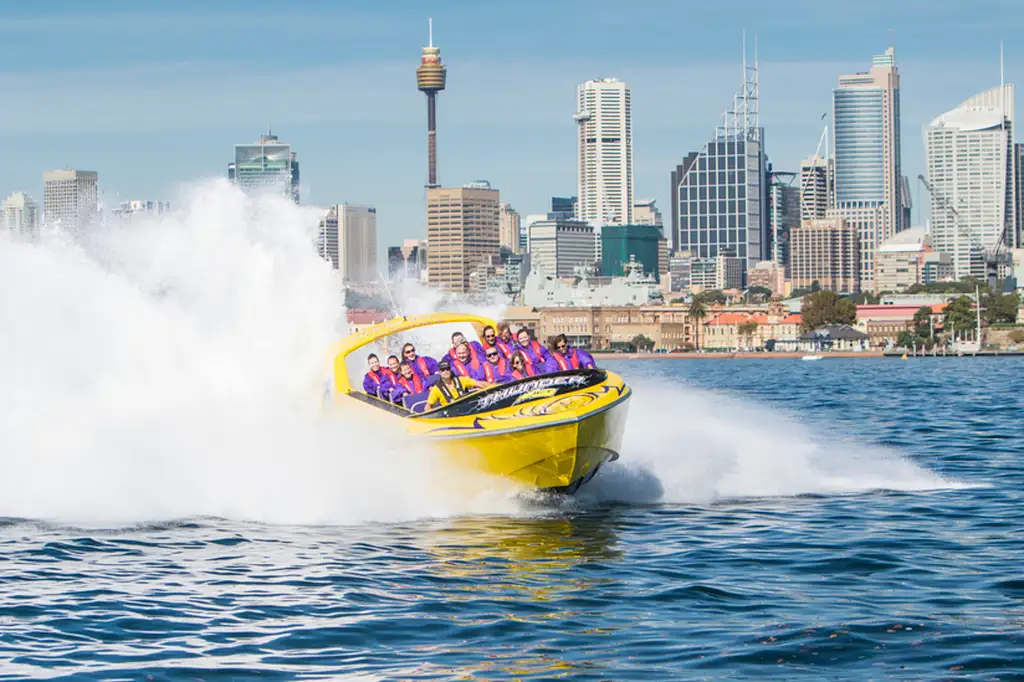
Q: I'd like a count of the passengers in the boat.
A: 12